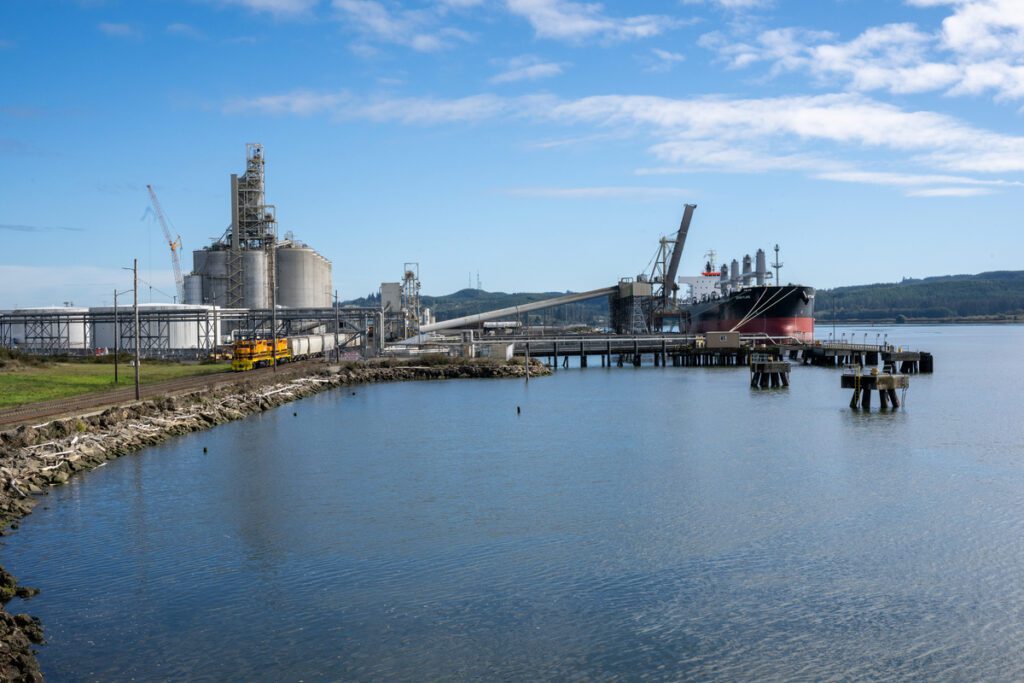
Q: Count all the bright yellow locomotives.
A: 2